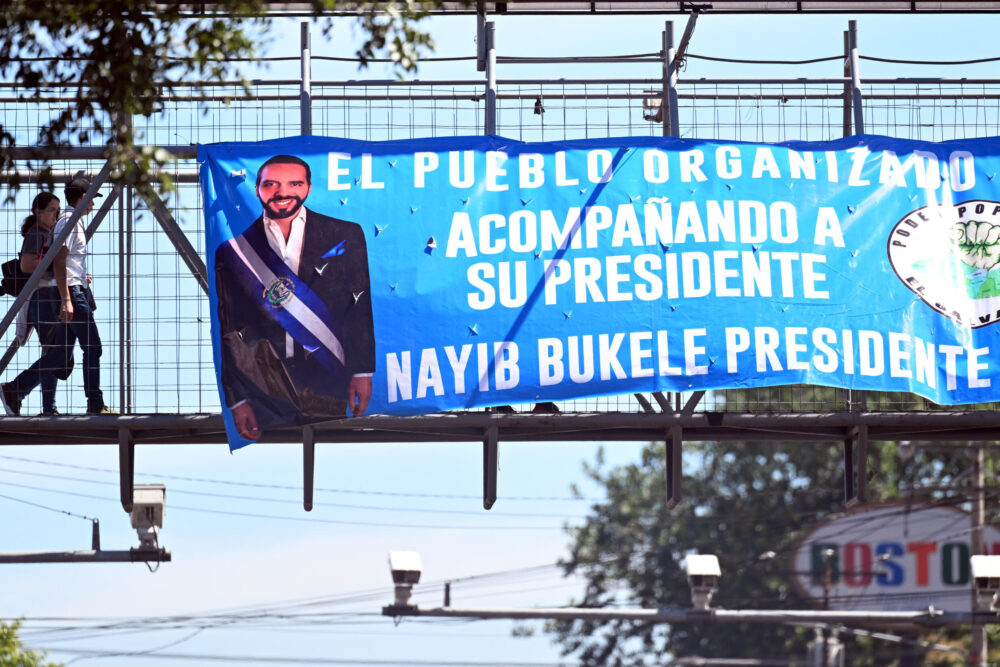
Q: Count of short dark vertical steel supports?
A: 5